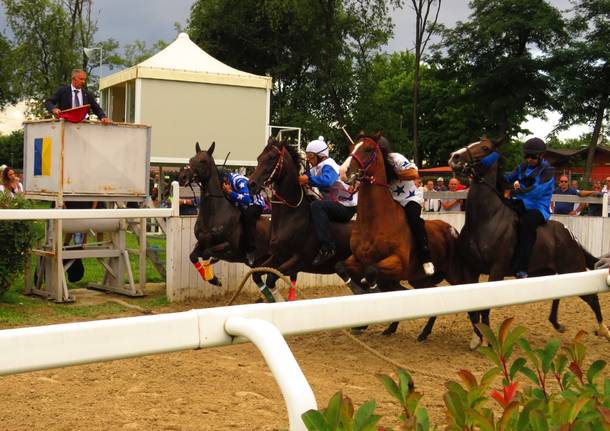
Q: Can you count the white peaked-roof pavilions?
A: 1